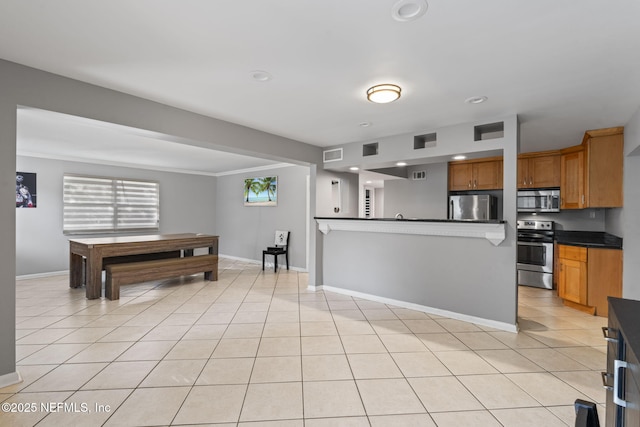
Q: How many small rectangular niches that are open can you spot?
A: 3